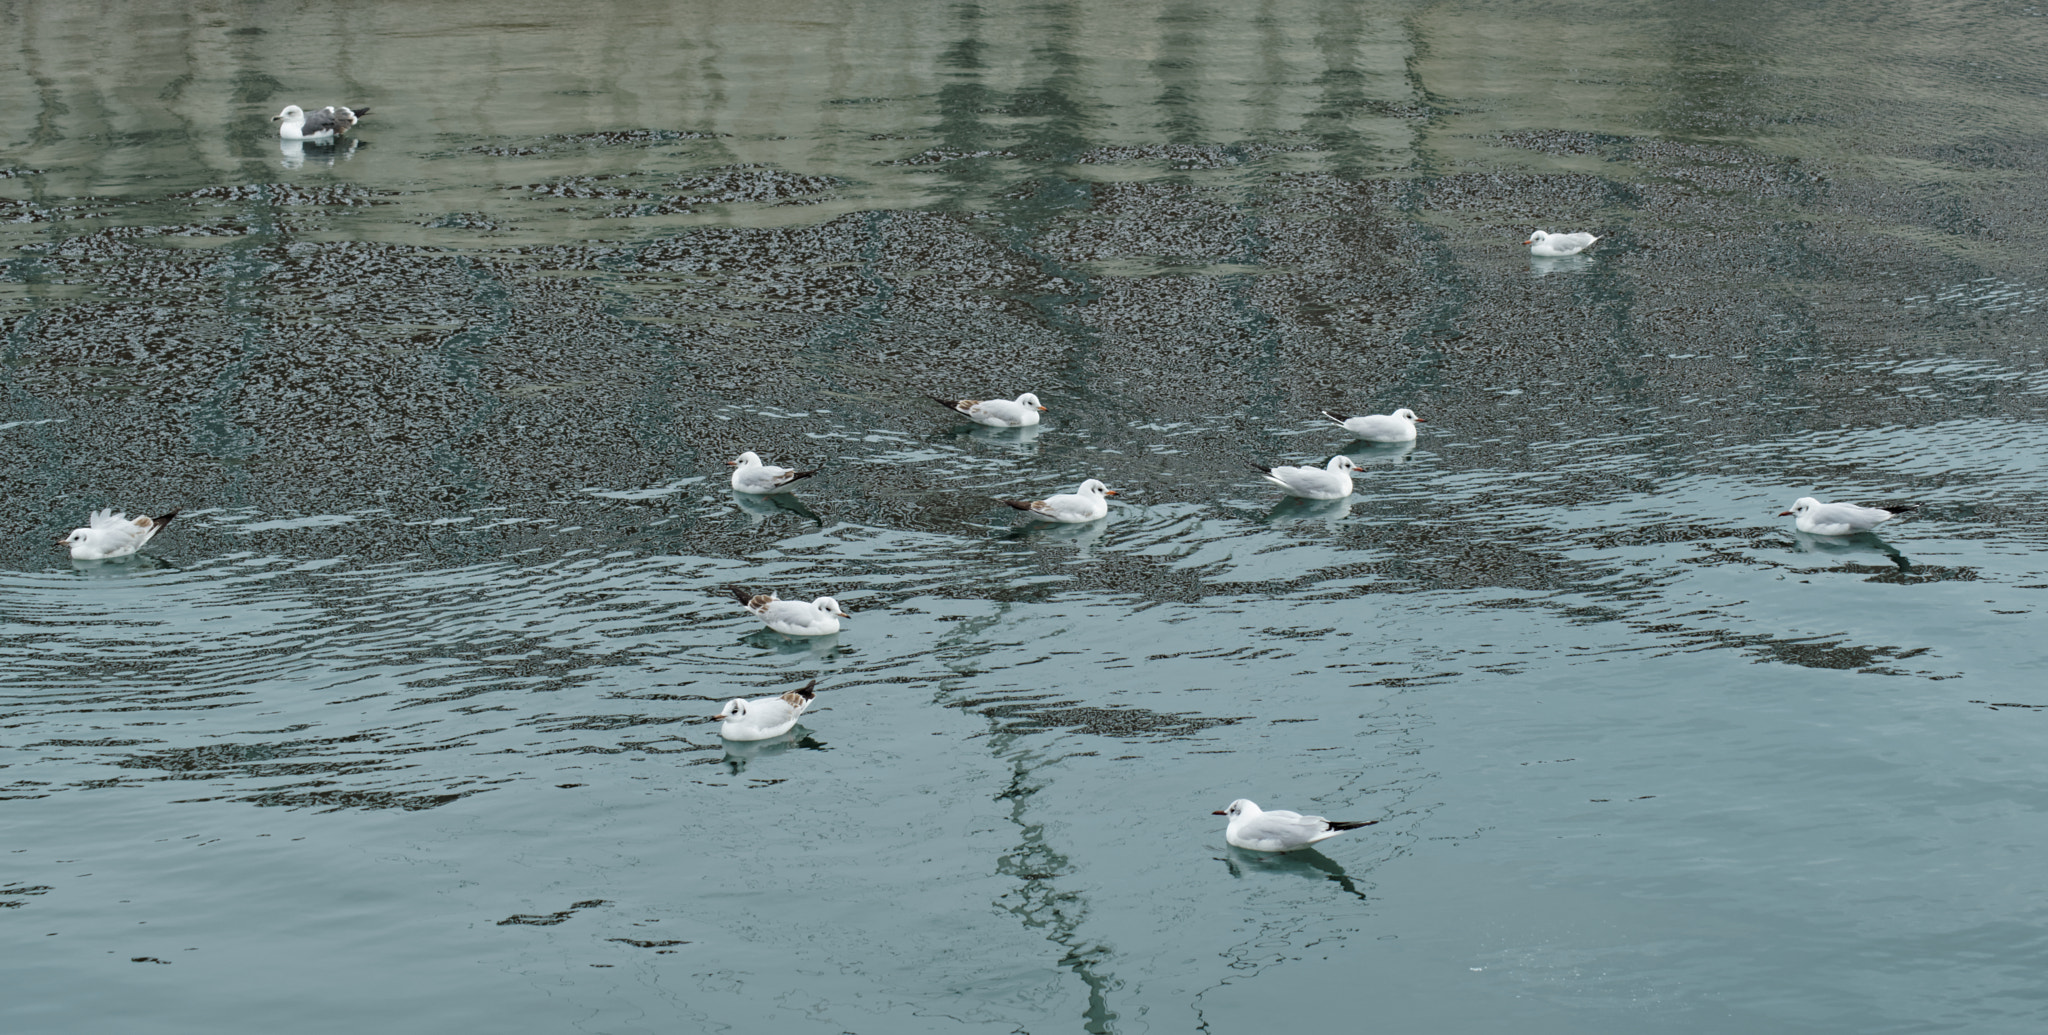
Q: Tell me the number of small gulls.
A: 11